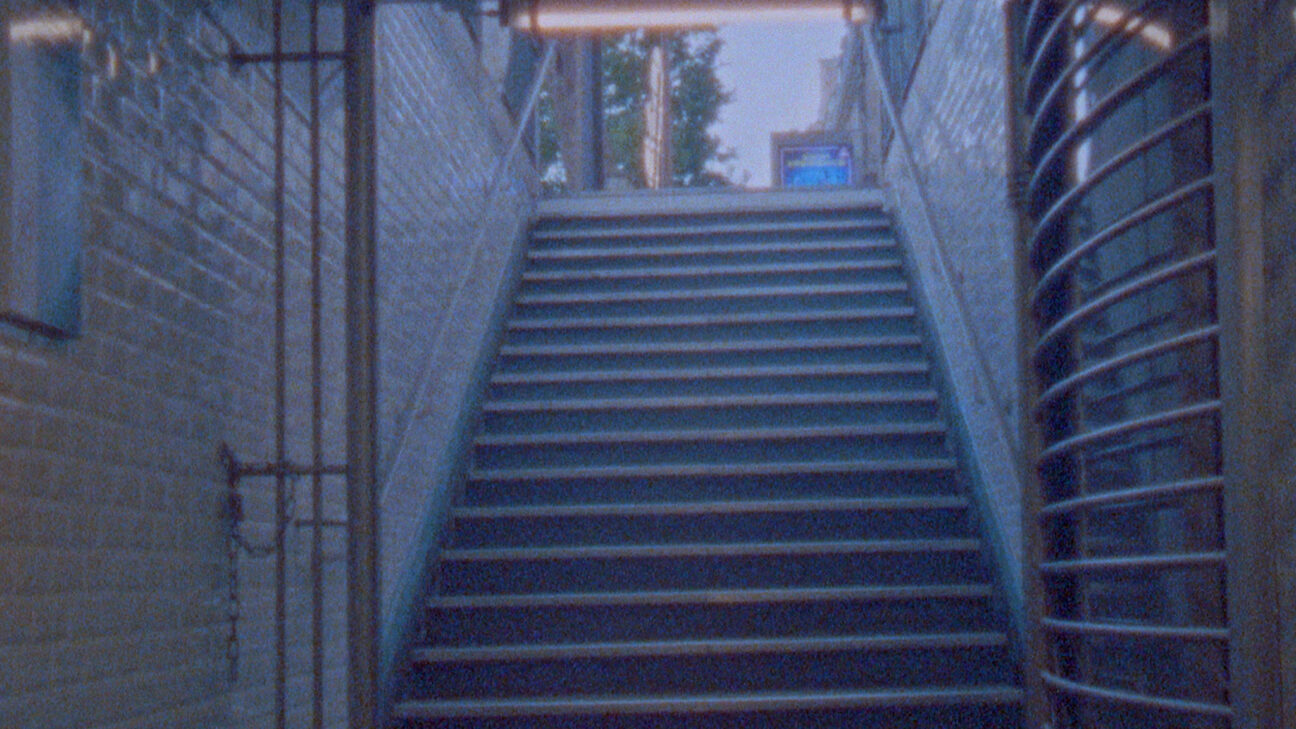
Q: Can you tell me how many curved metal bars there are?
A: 13